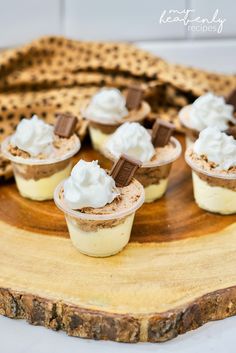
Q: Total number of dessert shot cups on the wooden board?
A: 6